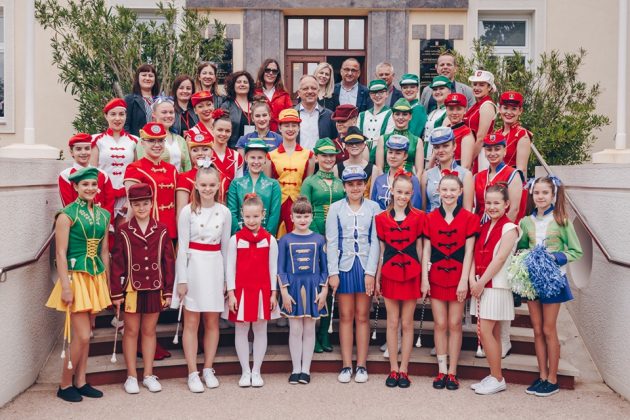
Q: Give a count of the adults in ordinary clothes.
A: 10